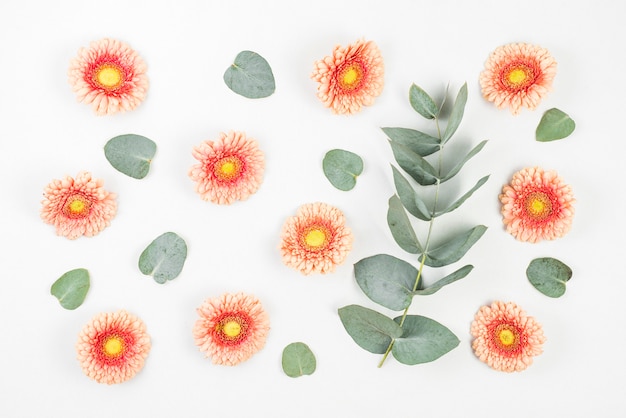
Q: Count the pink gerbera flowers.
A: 10